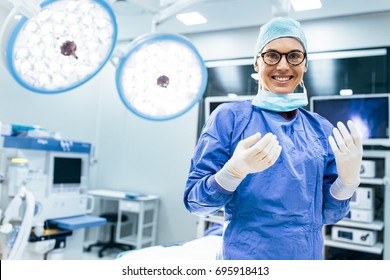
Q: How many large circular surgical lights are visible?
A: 2